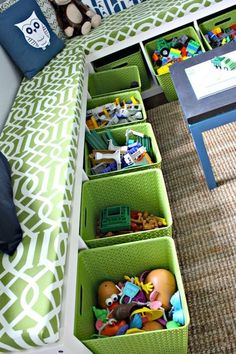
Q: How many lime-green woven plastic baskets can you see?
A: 8